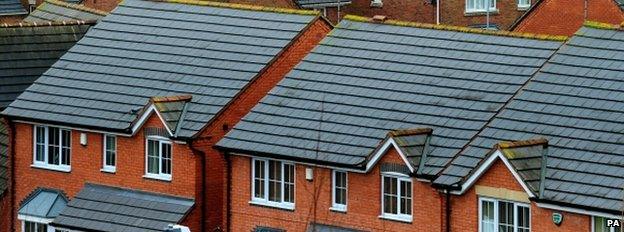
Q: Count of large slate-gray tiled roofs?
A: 3